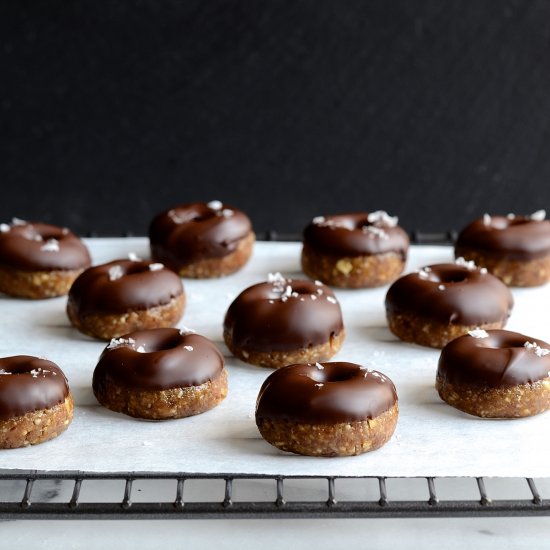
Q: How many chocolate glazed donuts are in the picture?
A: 11